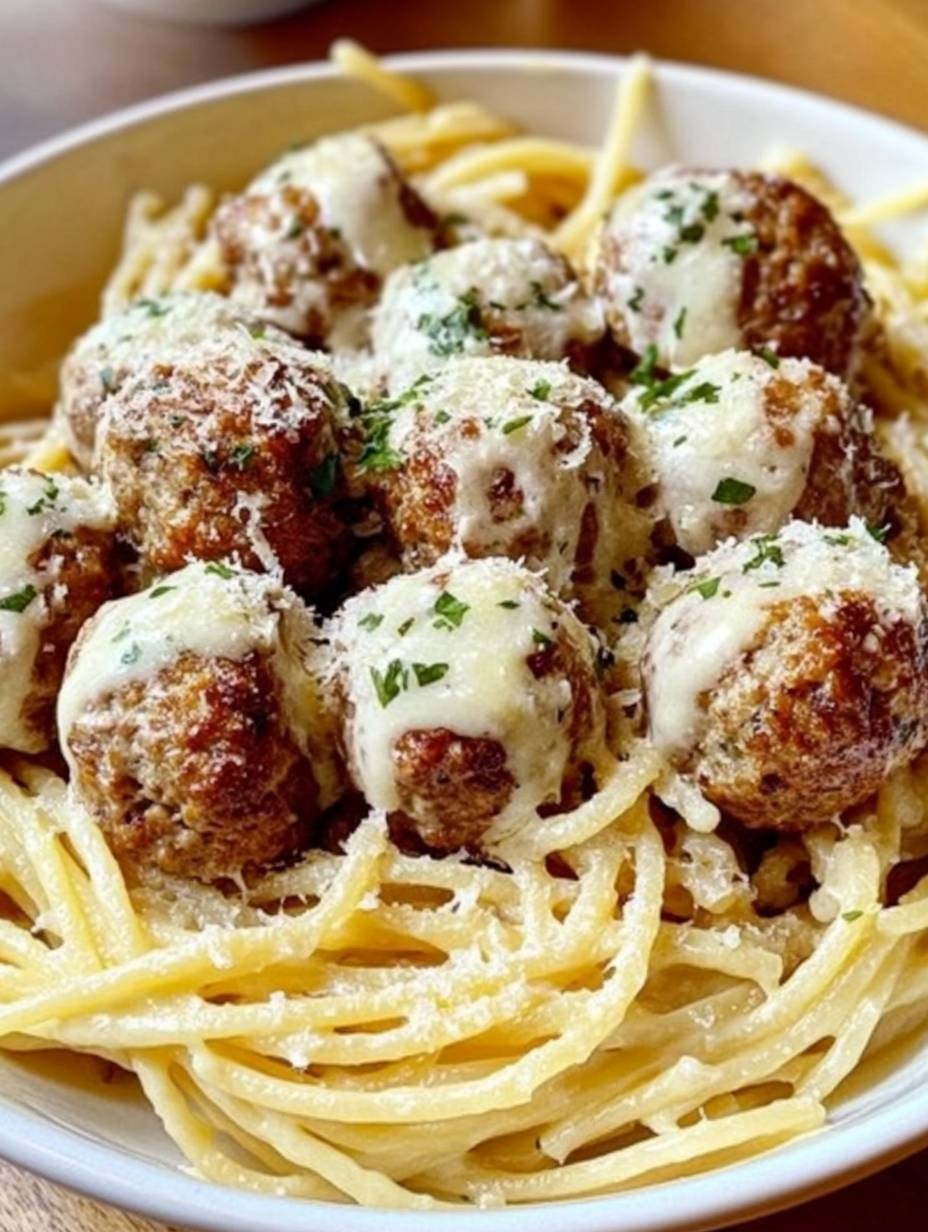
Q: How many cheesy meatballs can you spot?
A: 11